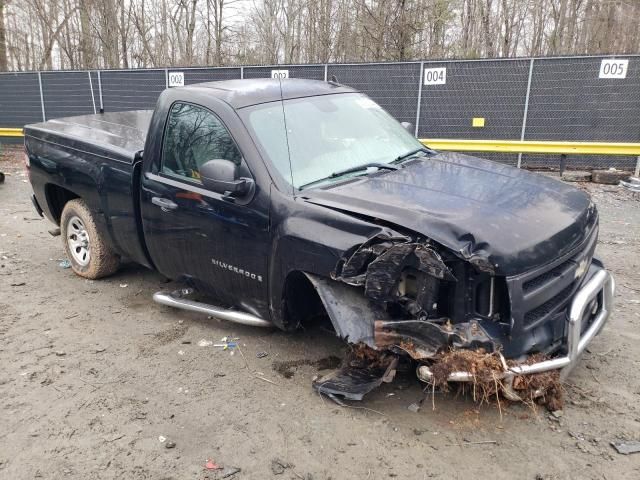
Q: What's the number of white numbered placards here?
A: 4